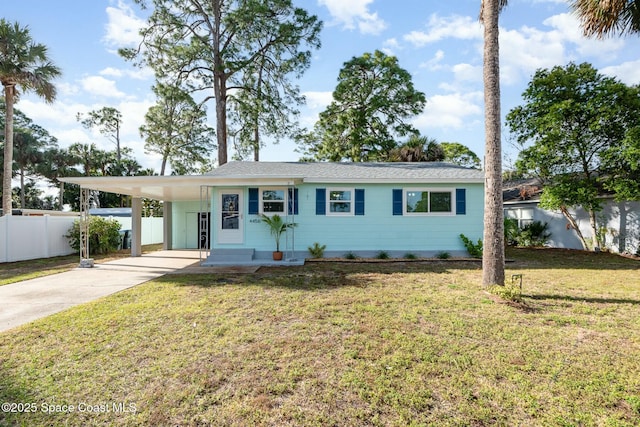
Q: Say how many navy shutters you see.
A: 6